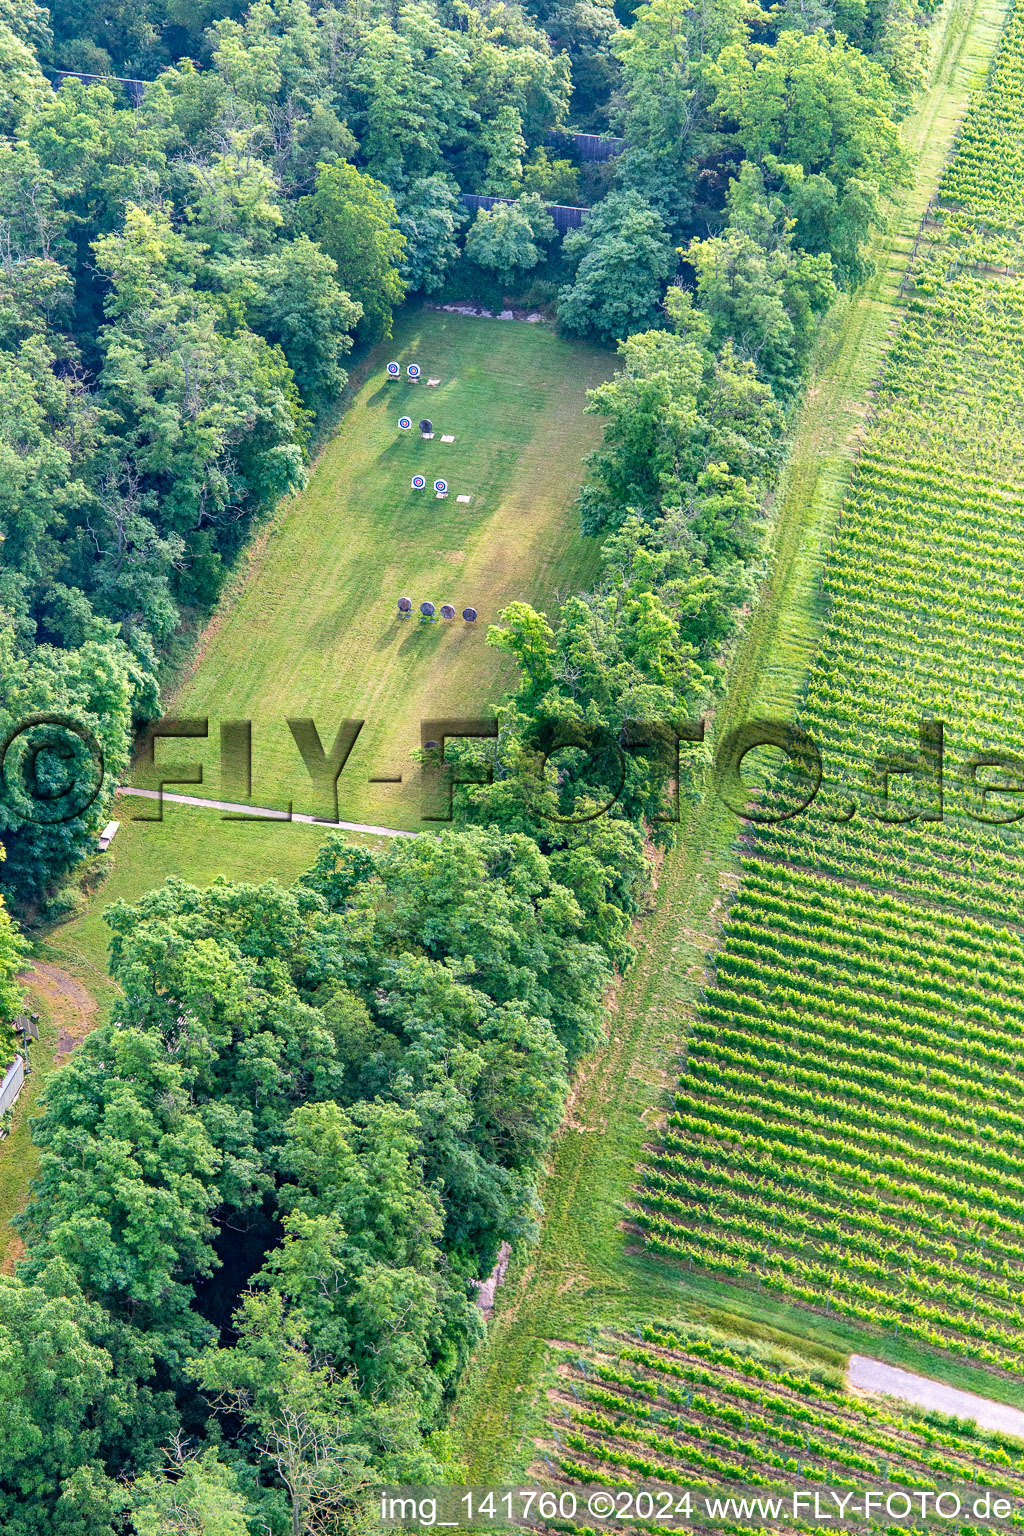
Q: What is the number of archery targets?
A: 10